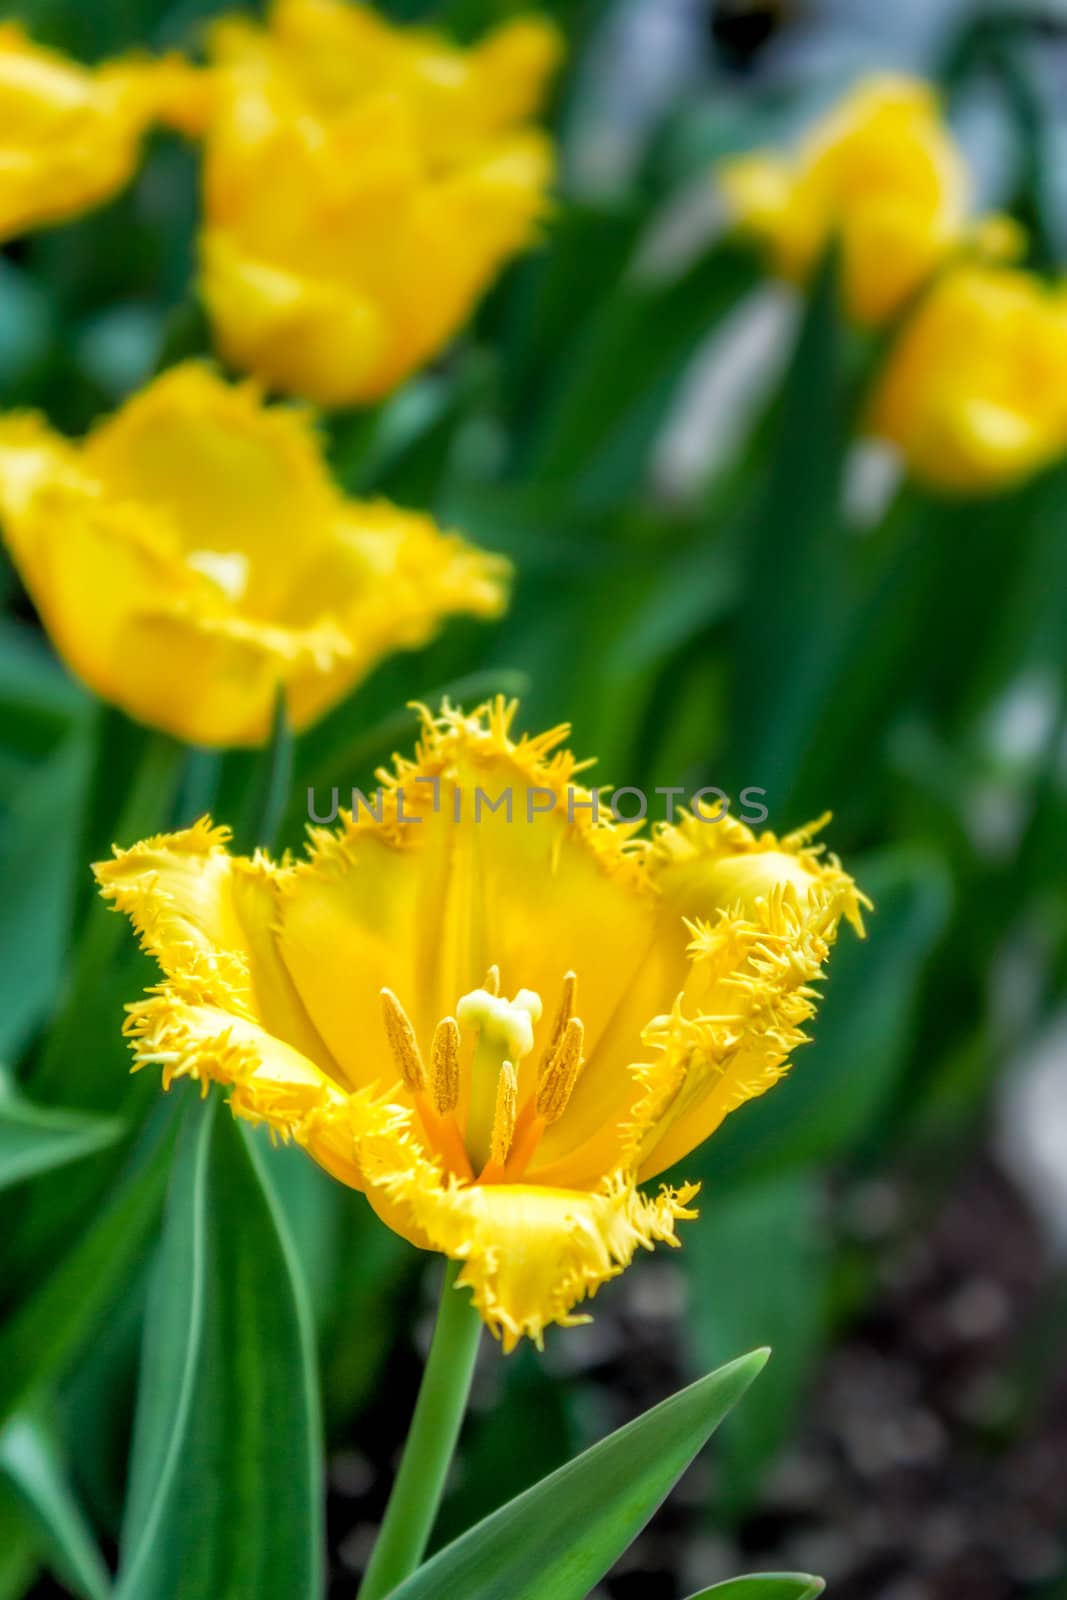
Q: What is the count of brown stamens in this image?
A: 5